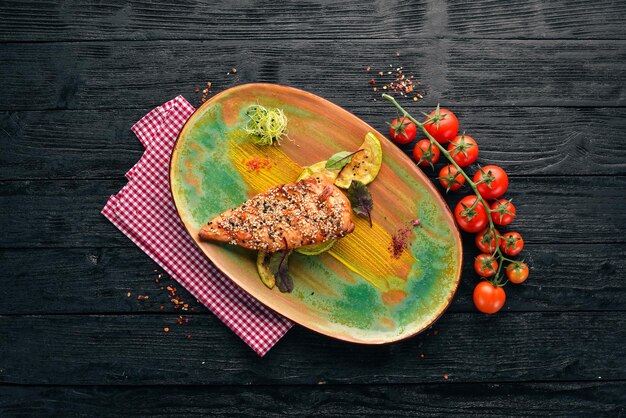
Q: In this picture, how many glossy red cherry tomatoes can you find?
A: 13